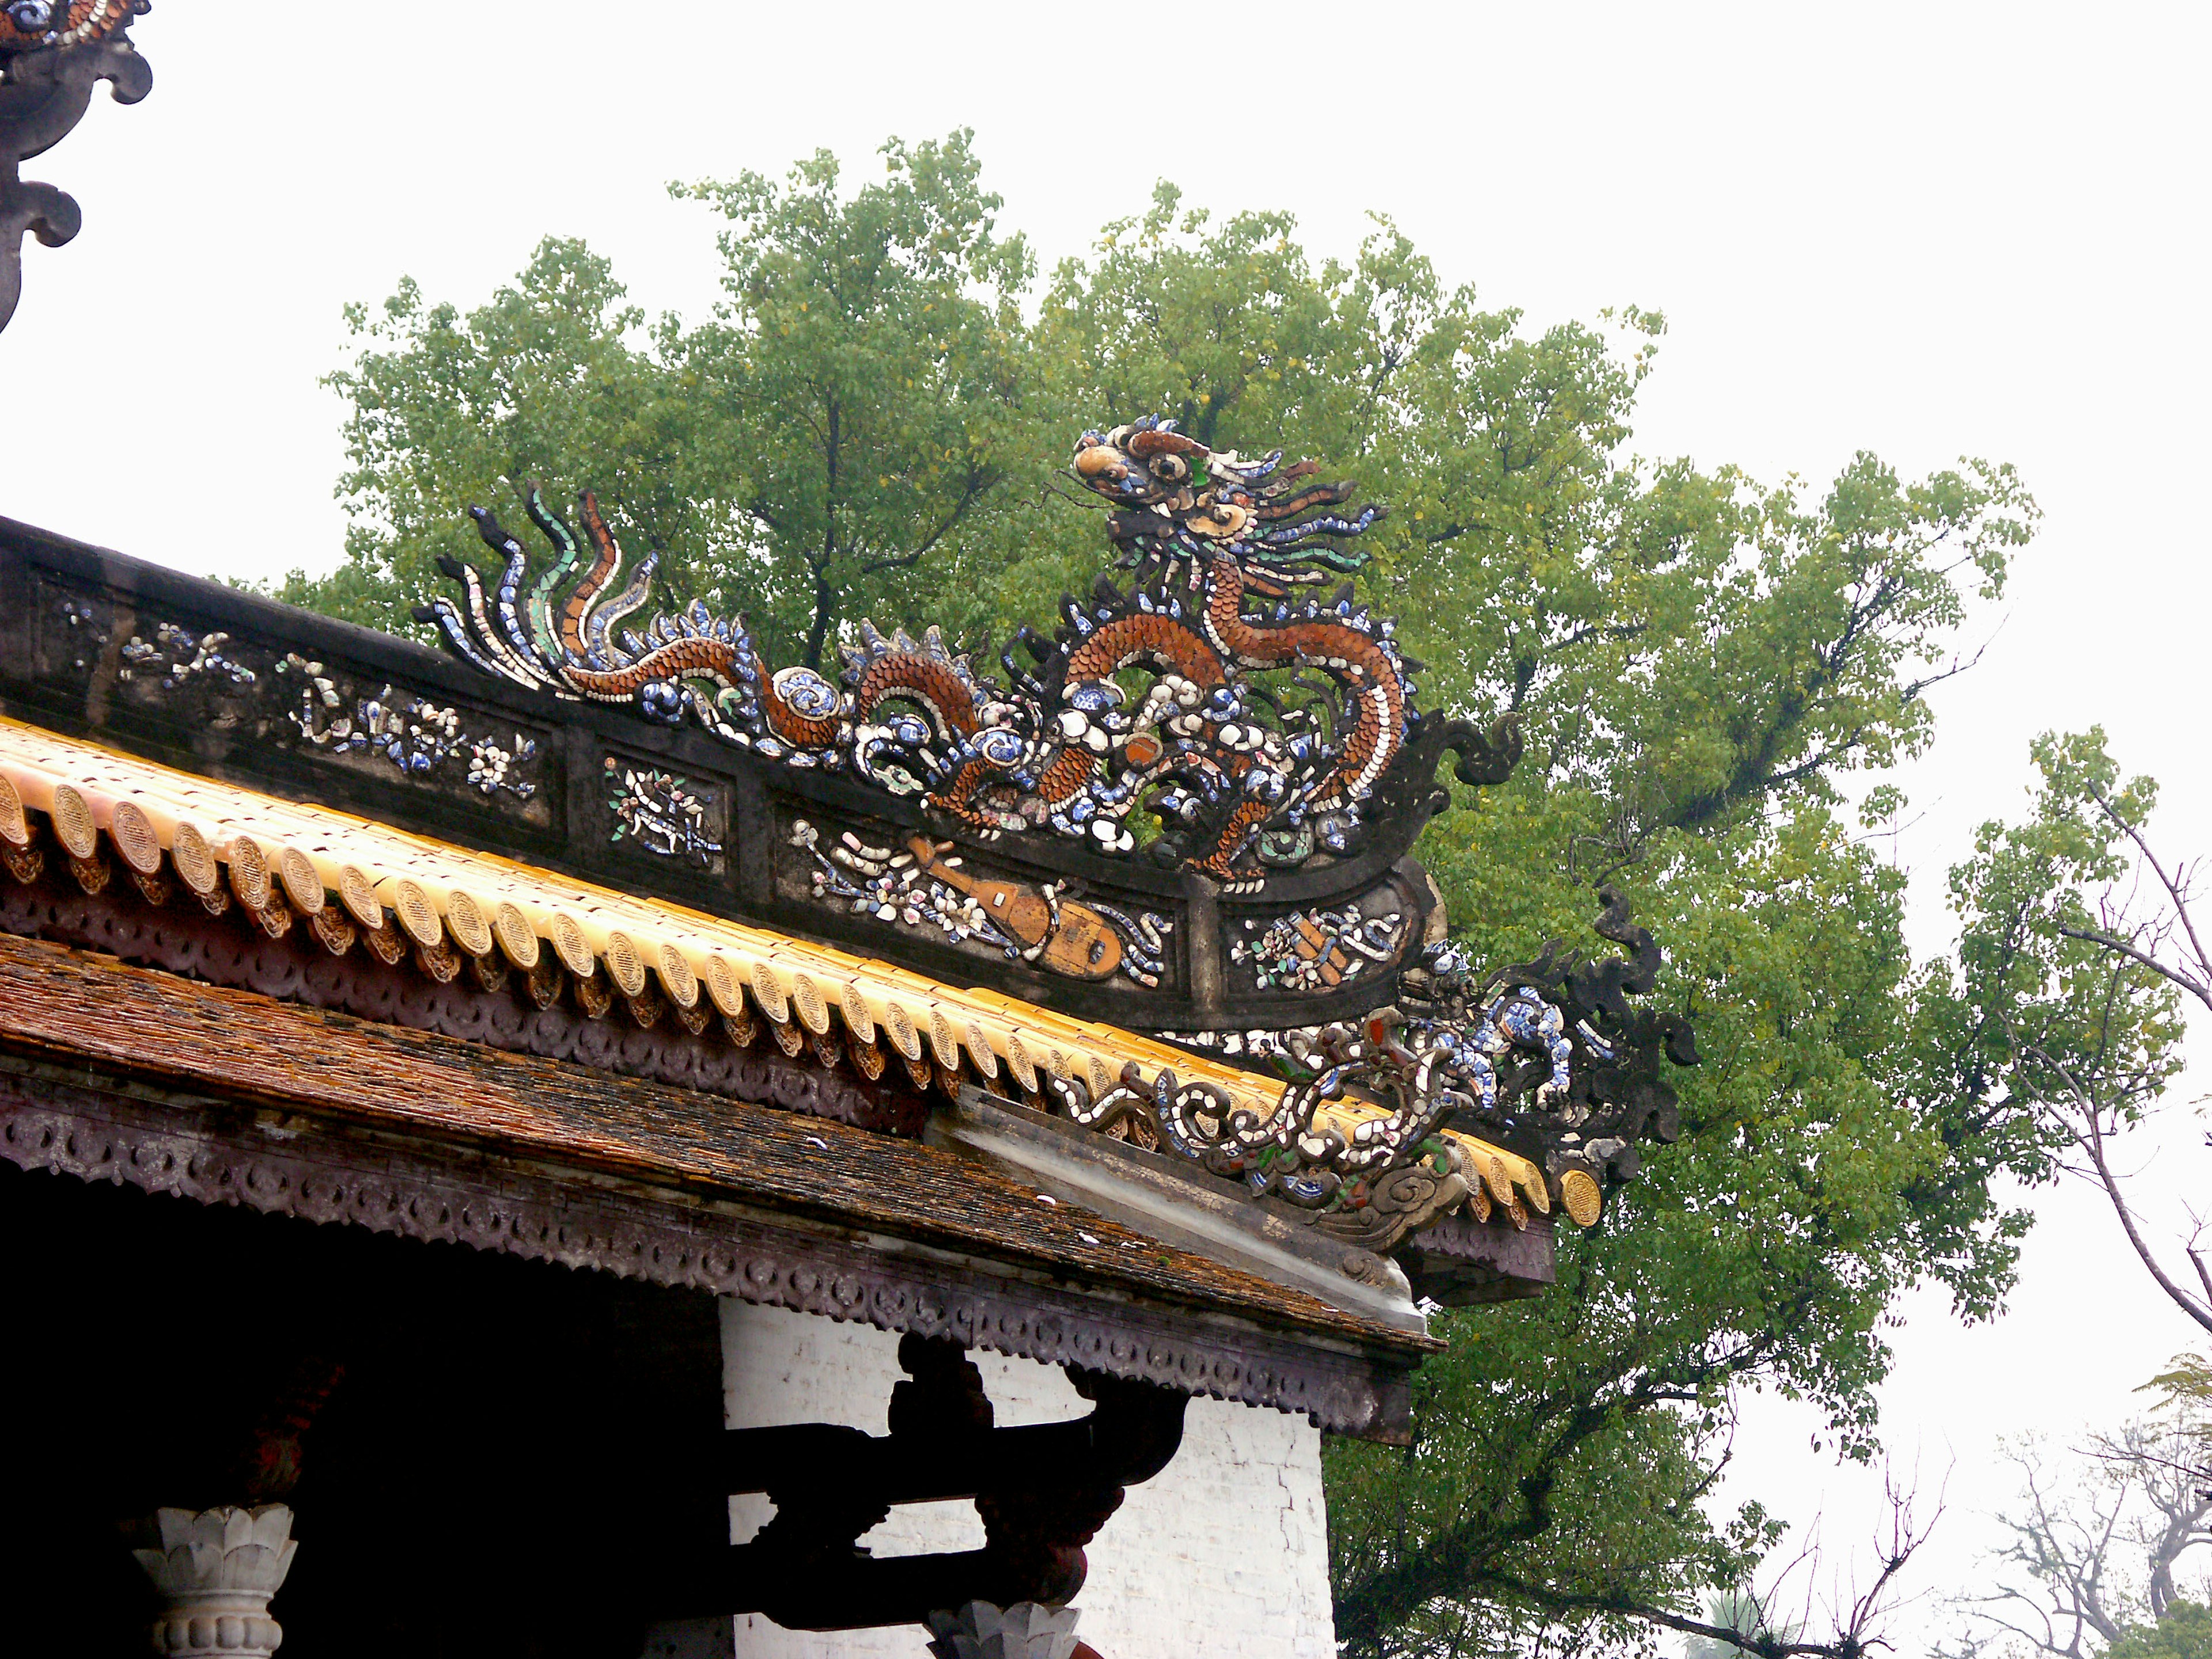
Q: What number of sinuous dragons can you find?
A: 1